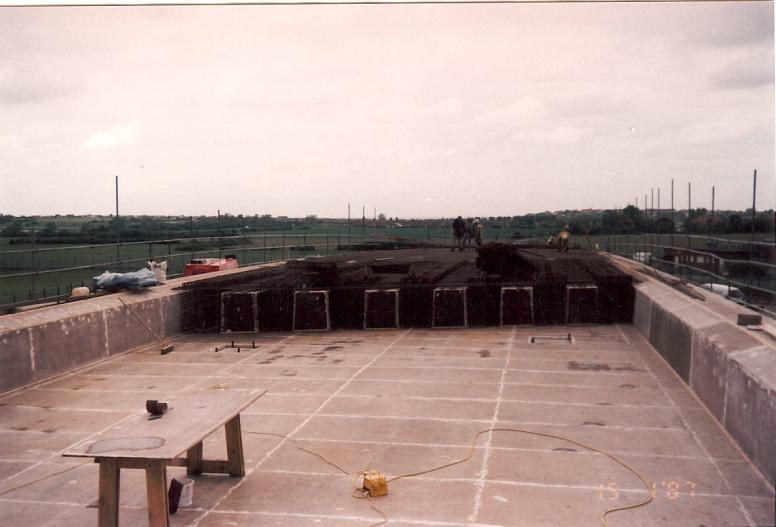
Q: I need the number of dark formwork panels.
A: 6